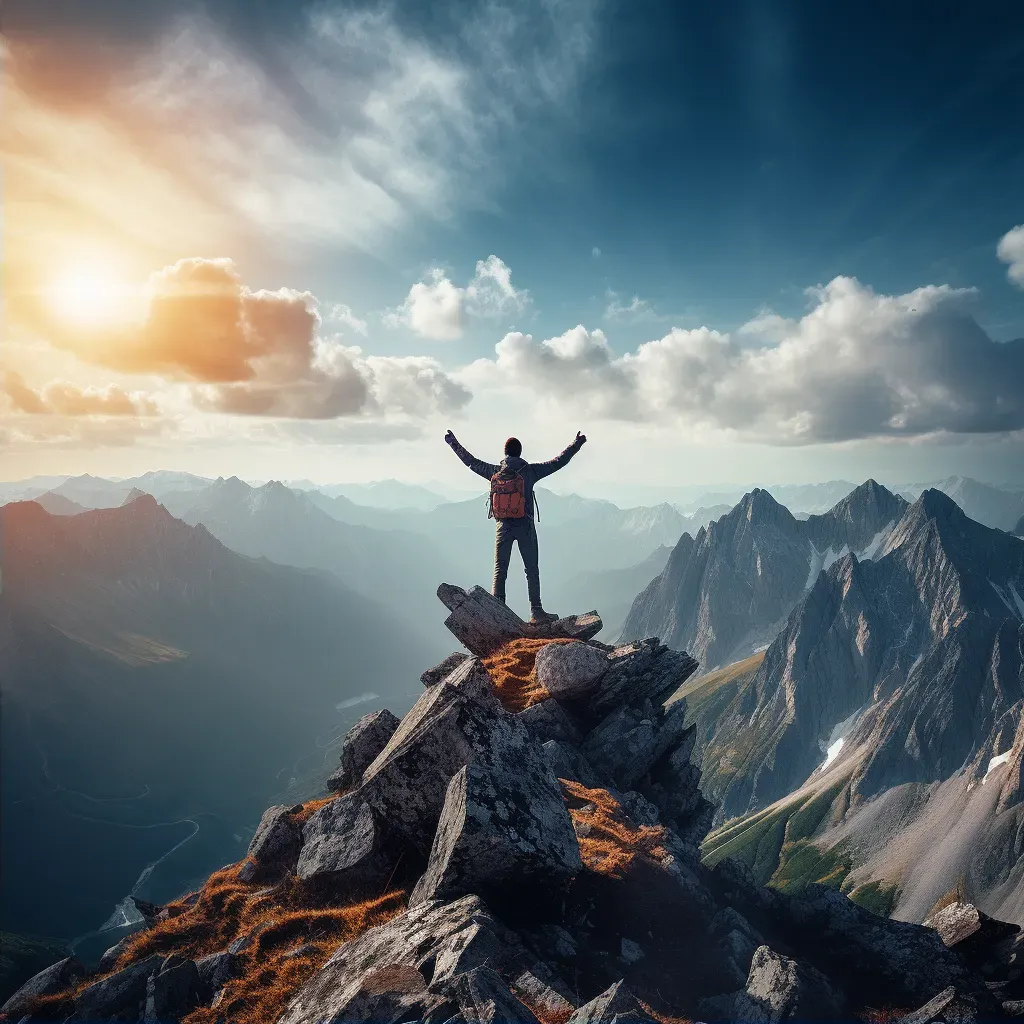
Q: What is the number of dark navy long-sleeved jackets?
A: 1